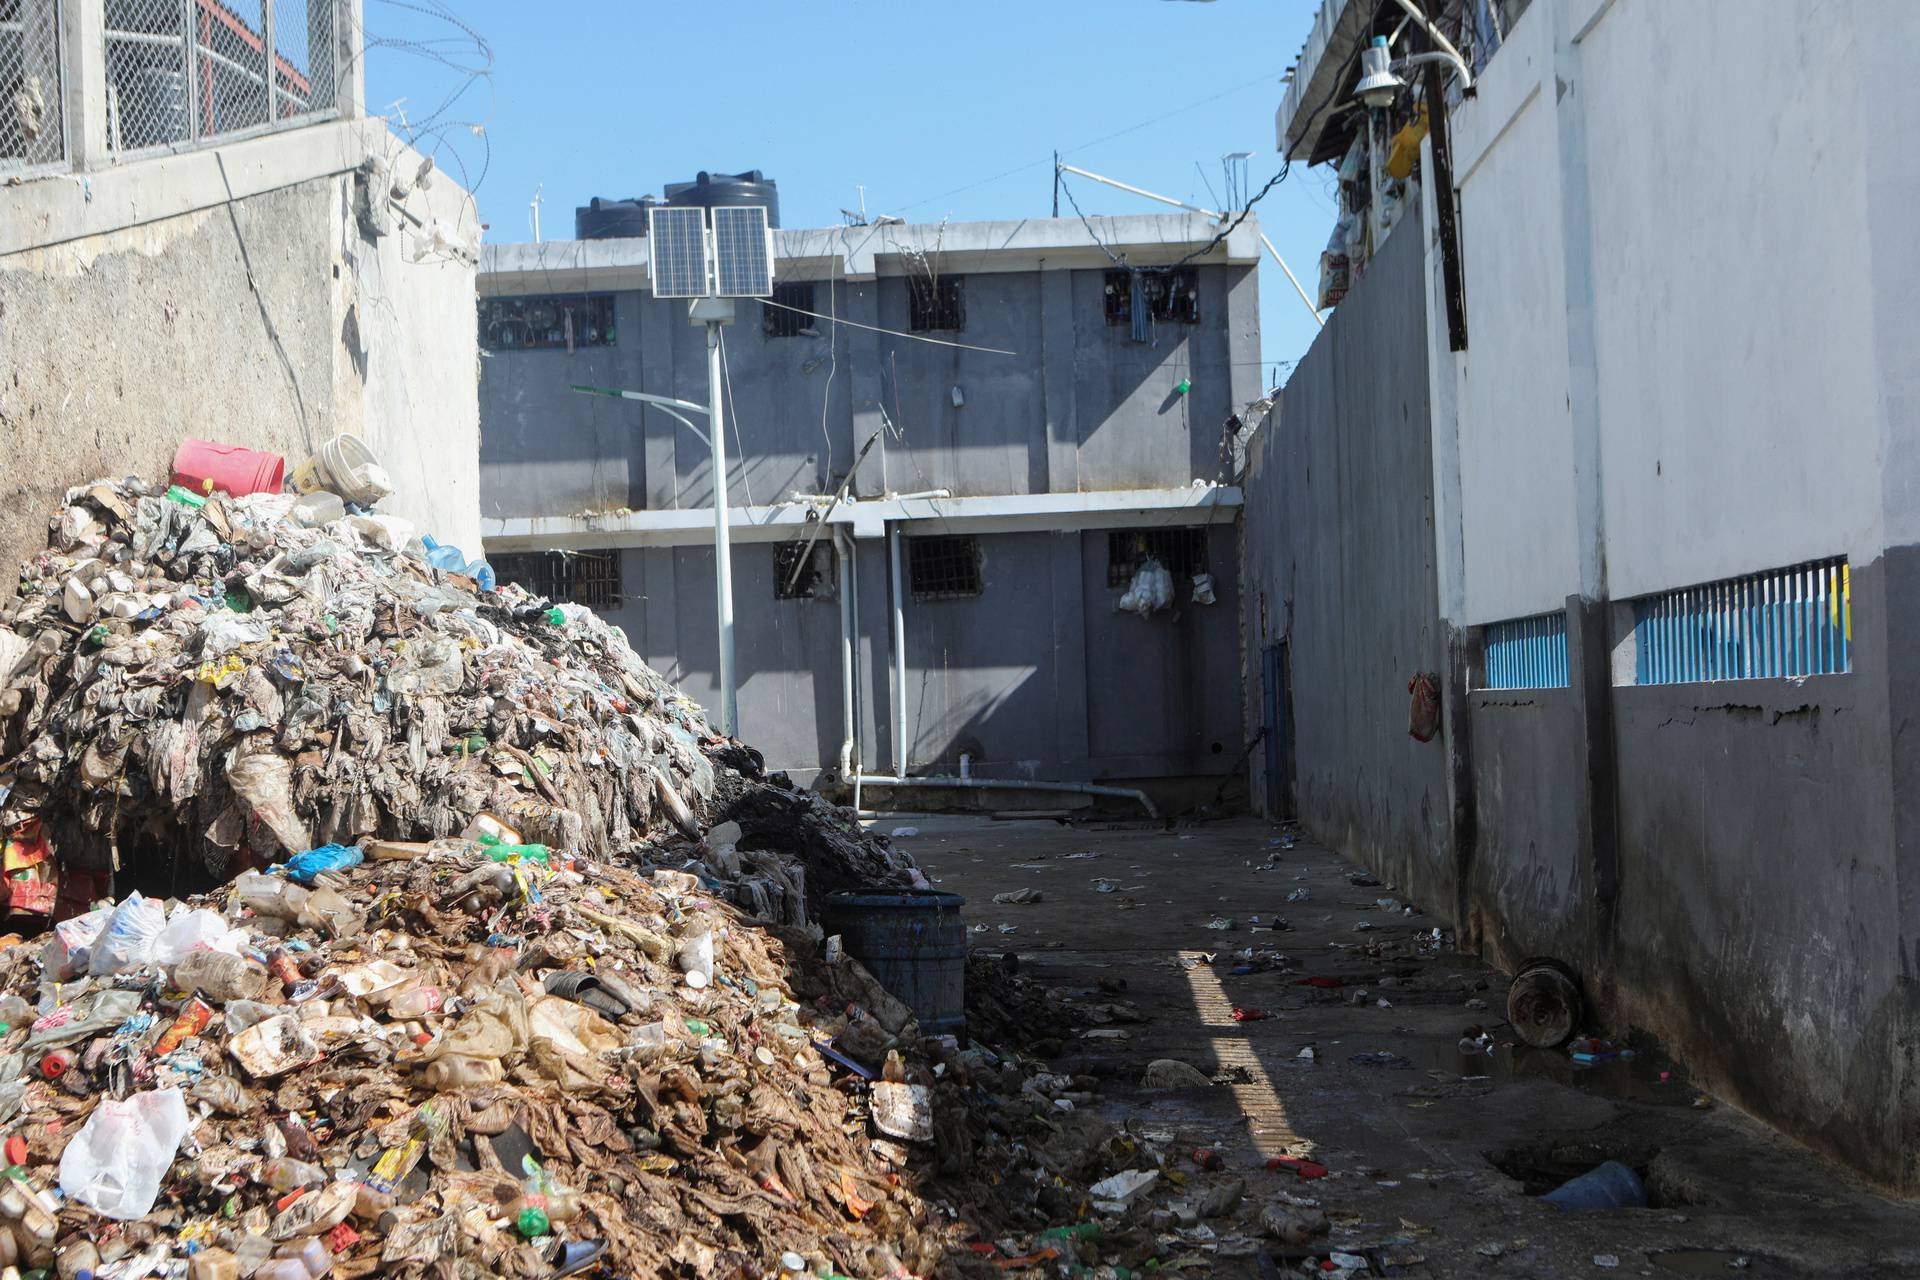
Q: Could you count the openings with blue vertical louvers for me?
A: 2